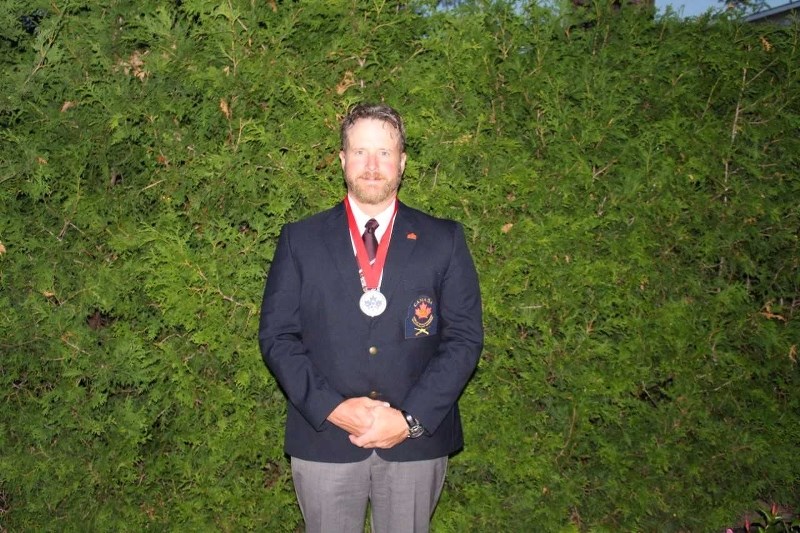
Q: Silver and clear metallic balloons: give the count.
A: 0